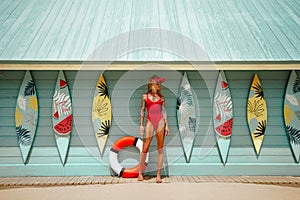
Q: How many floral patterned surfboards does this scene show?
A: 5